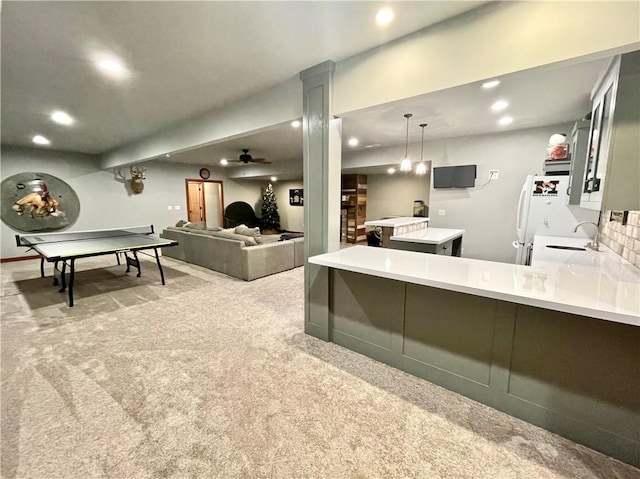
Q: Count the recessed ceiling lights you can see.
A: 12